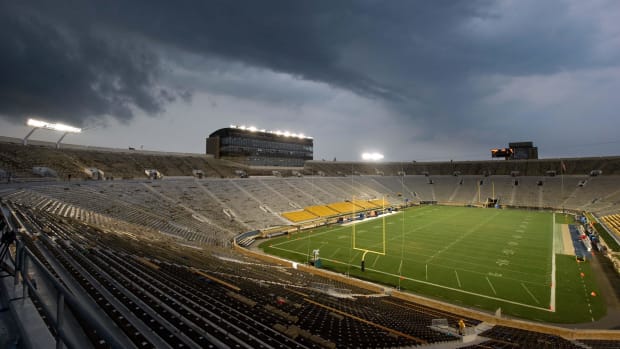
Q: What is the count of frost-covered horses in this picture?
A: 0